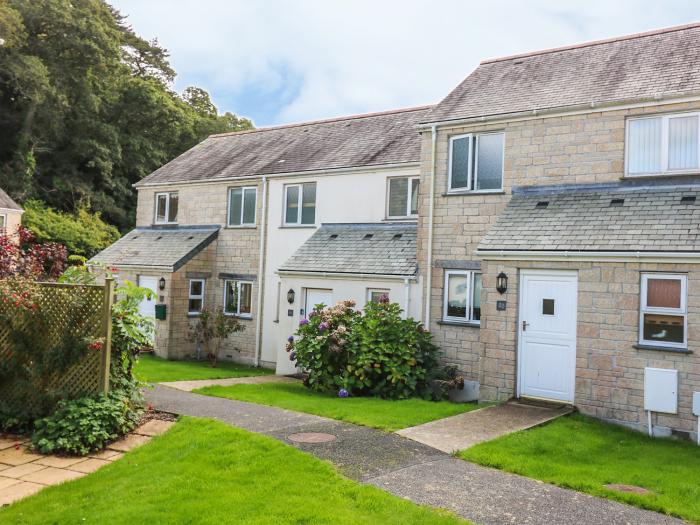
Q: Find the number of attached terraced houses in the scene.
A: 3